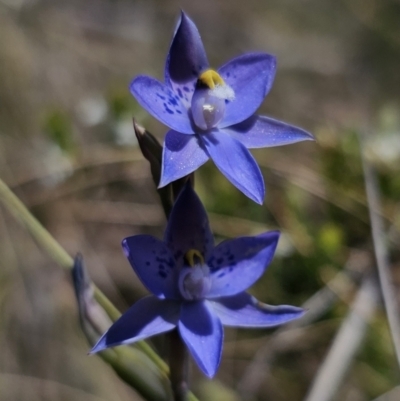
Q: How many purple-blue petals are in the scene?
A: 12